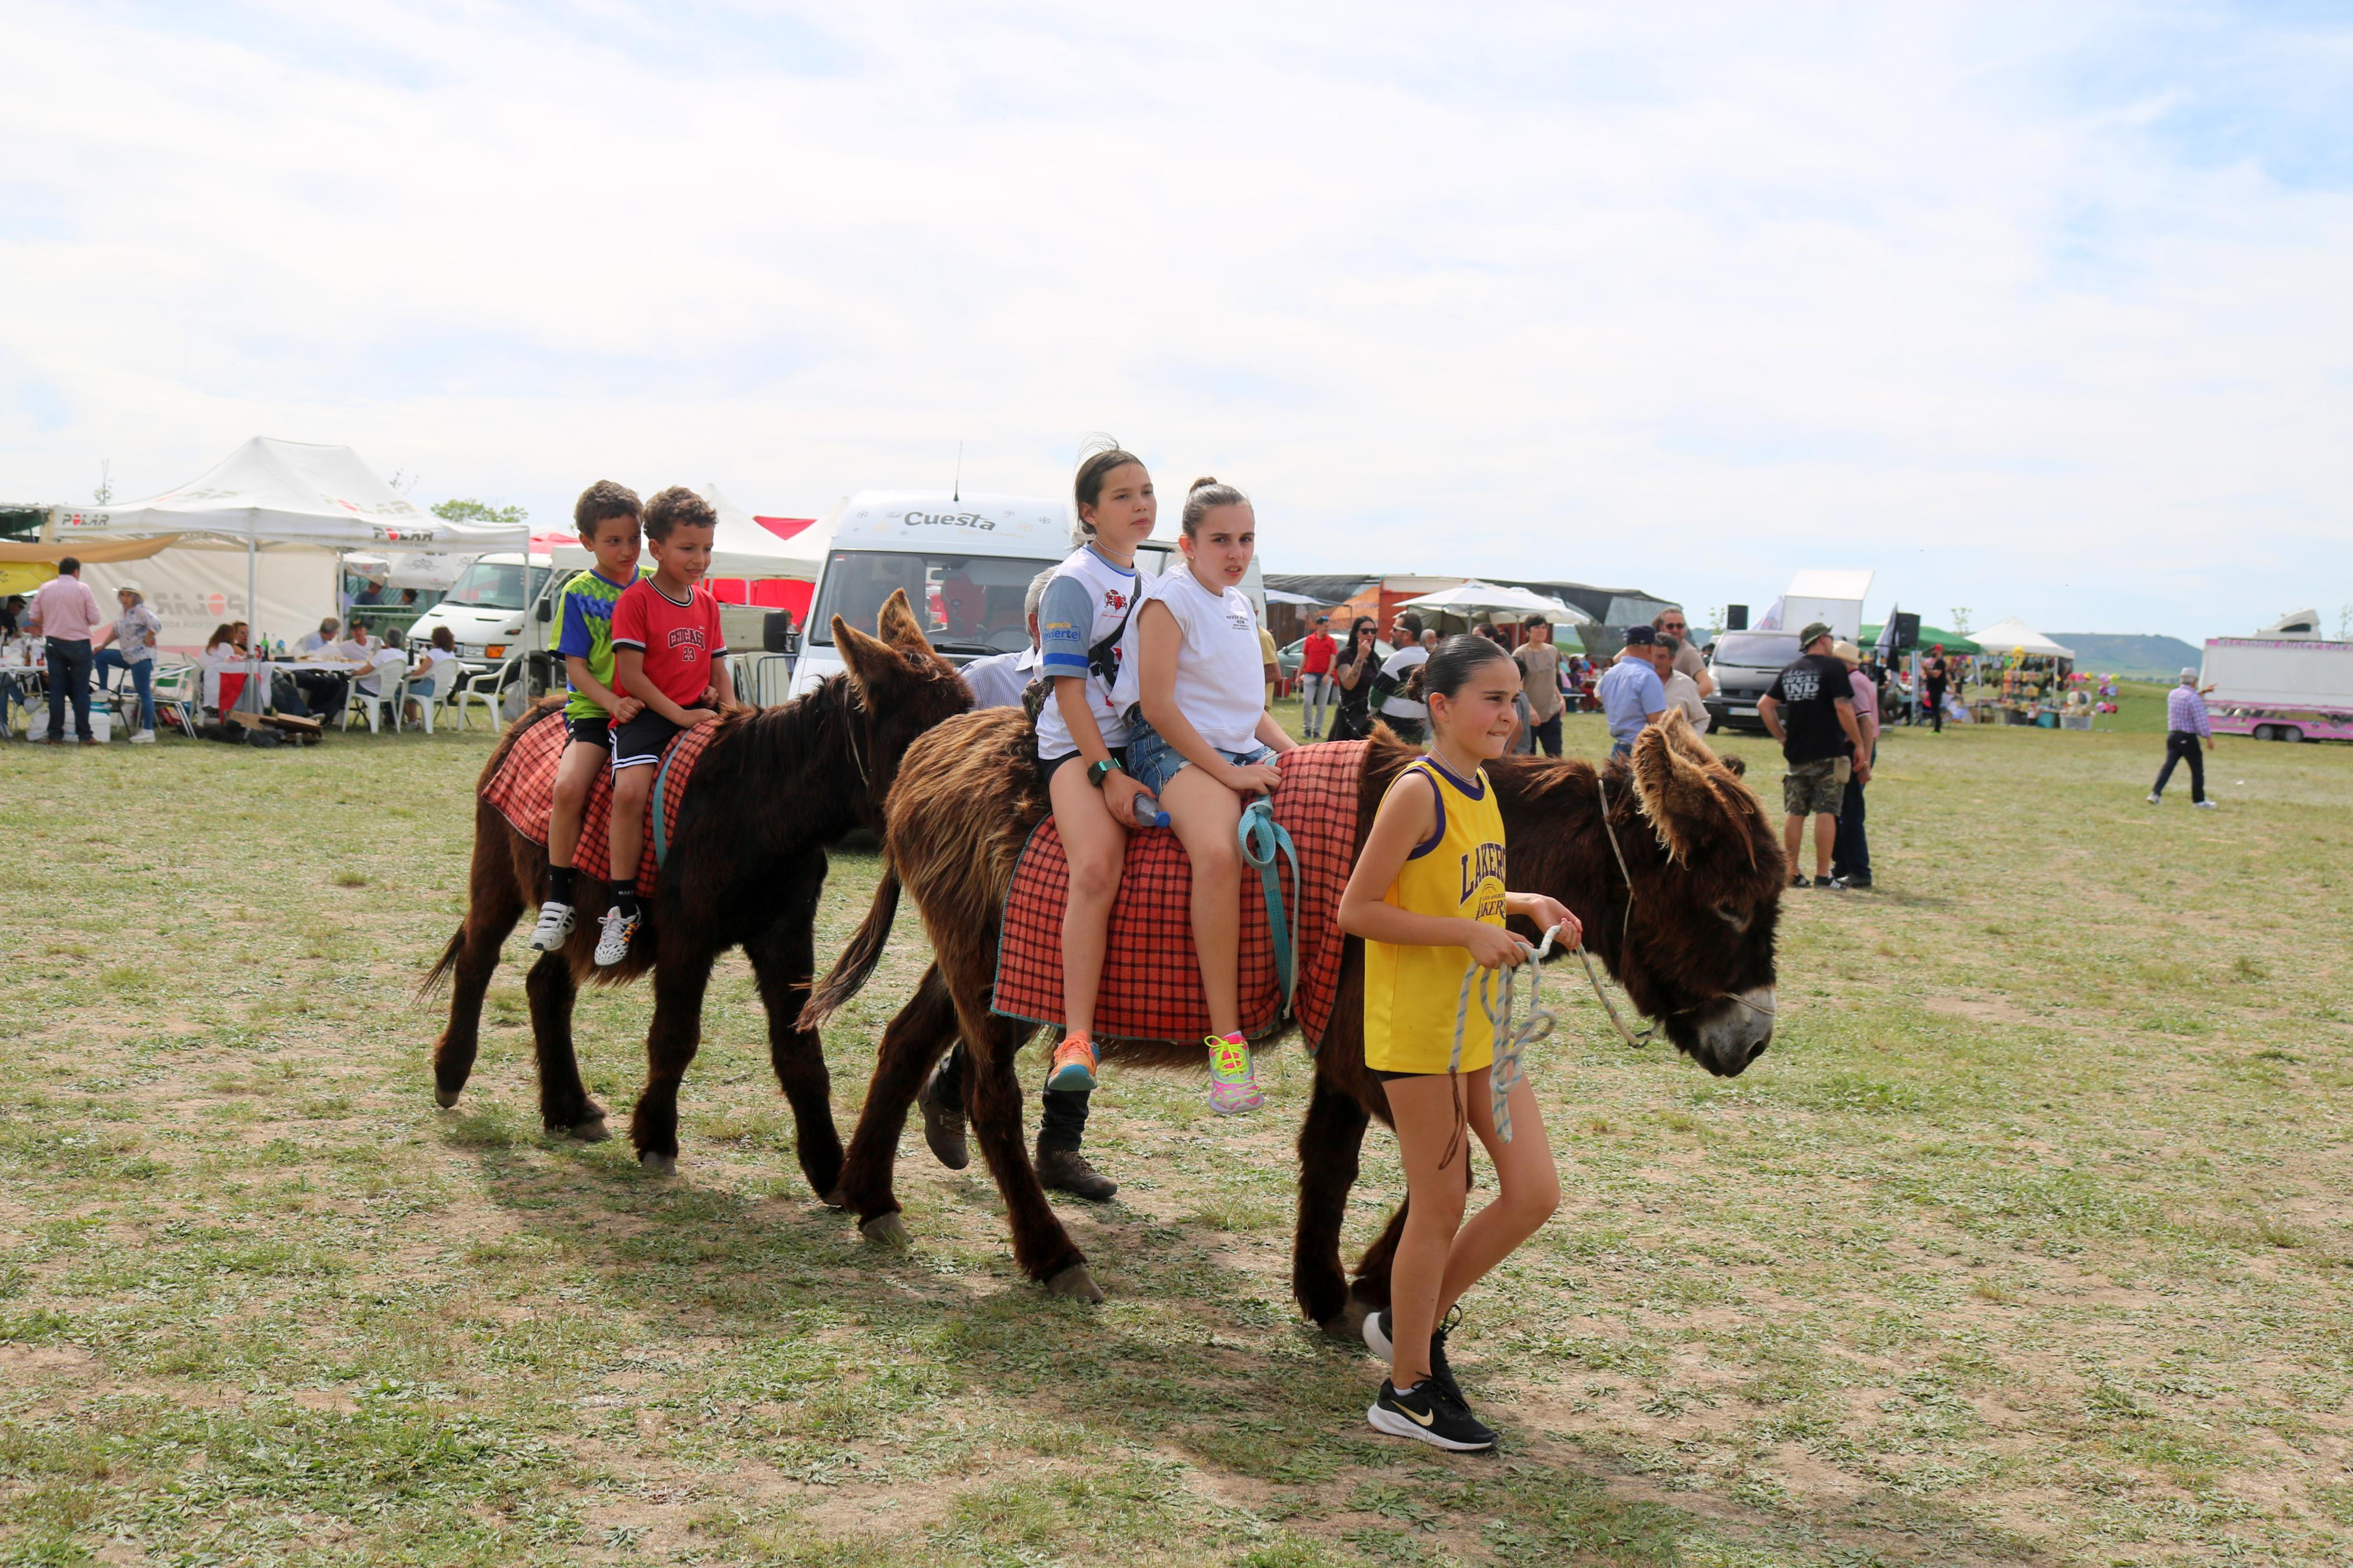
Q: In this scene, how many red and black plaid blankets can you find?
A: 2